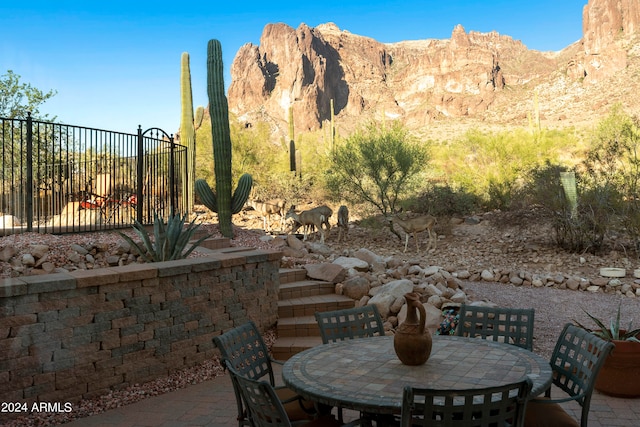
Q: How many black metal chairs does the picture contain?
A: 6